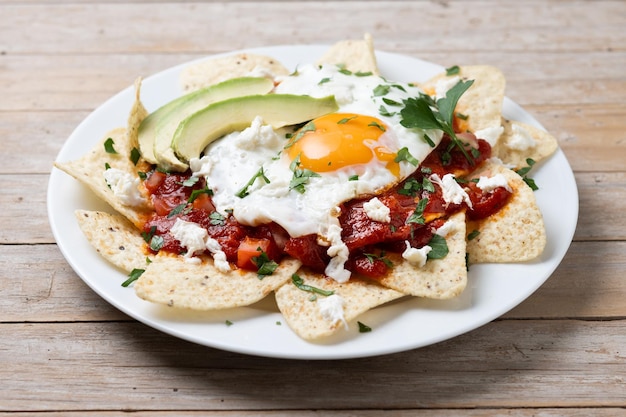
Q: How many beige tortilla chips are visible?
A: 11